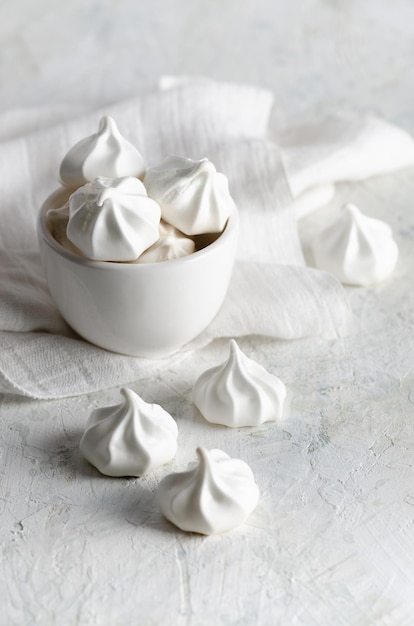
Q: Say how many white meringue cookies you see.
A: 9